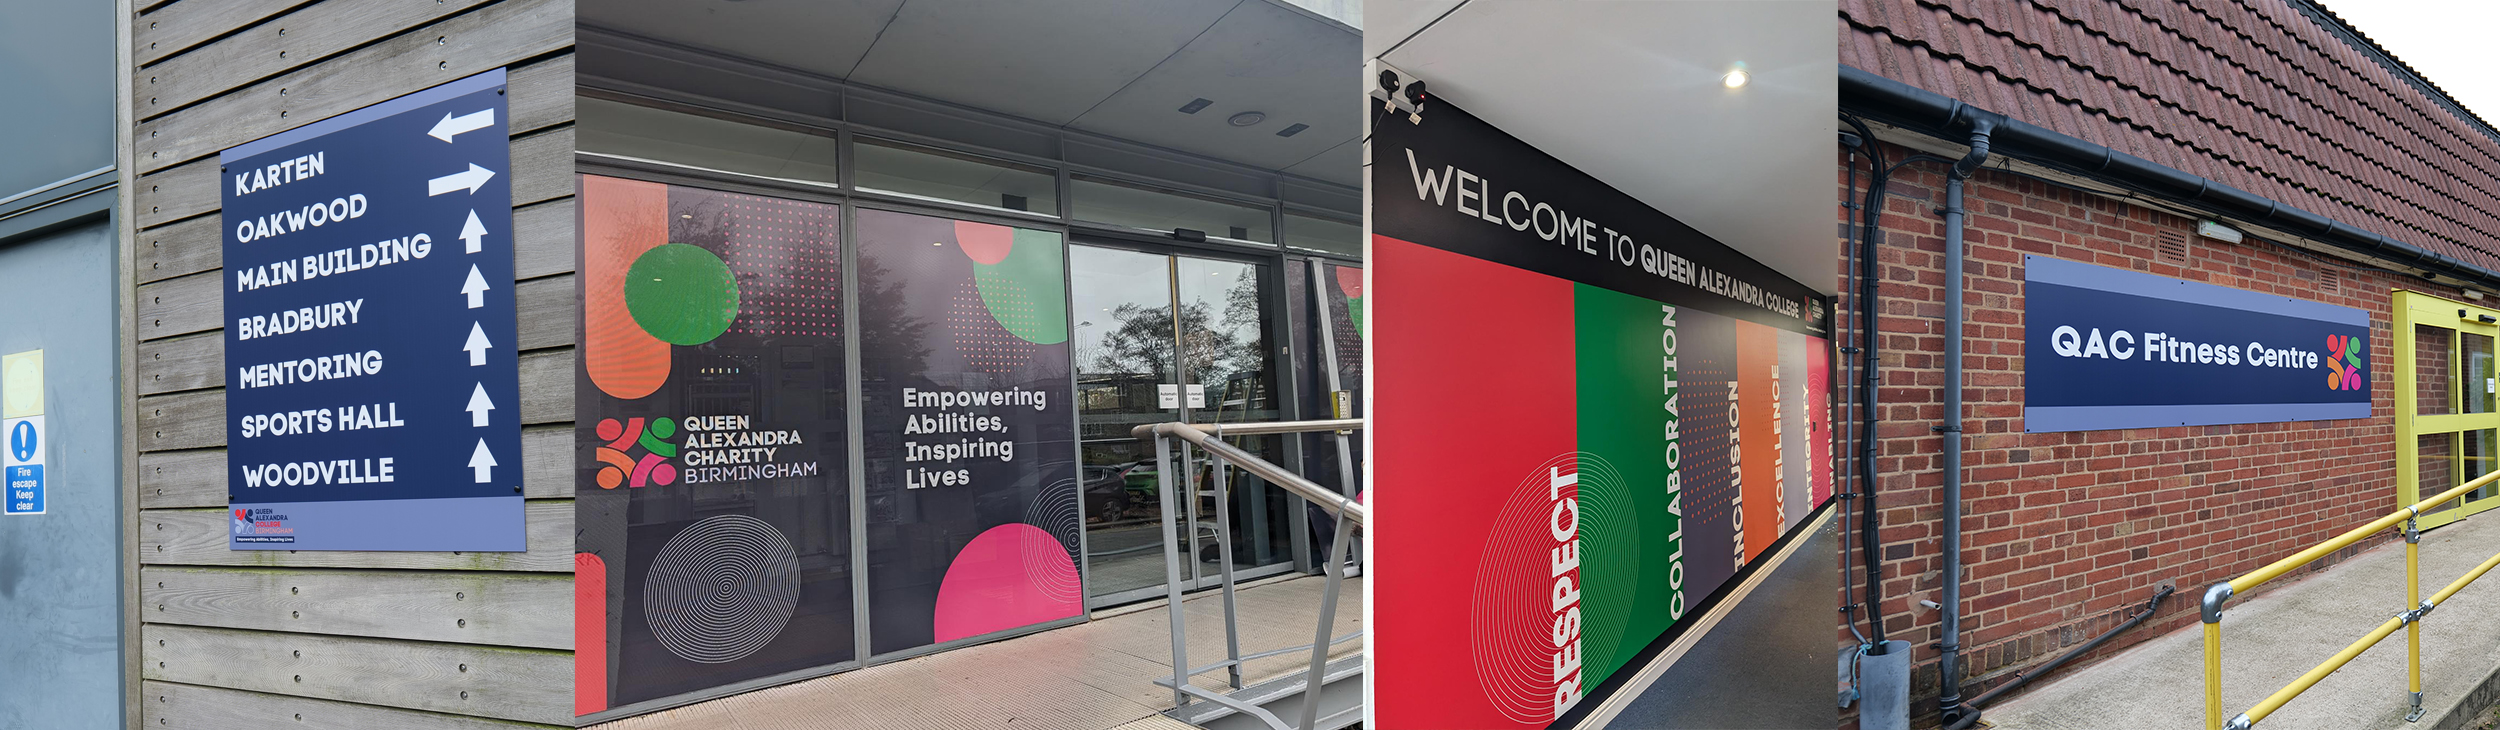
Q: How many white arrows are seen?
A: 7